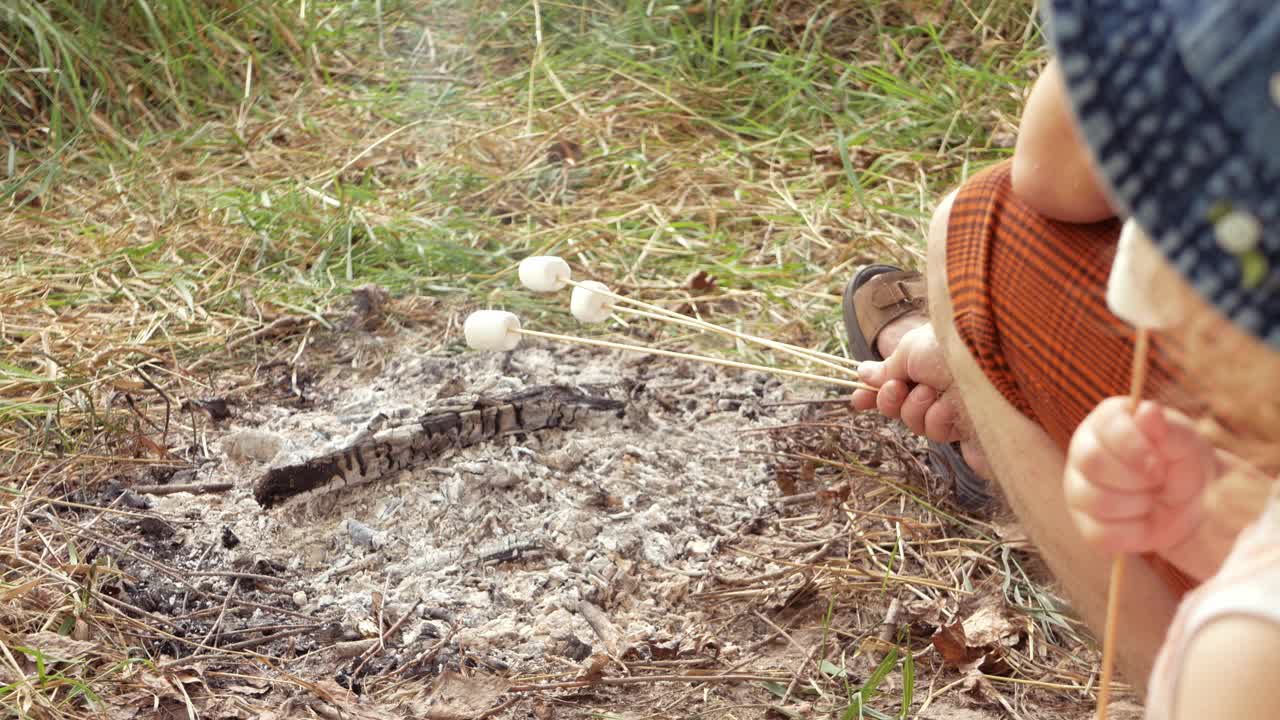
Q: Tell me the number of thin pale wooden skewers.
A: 4